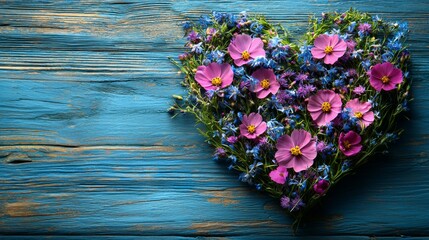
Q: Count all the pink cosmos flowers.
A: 10